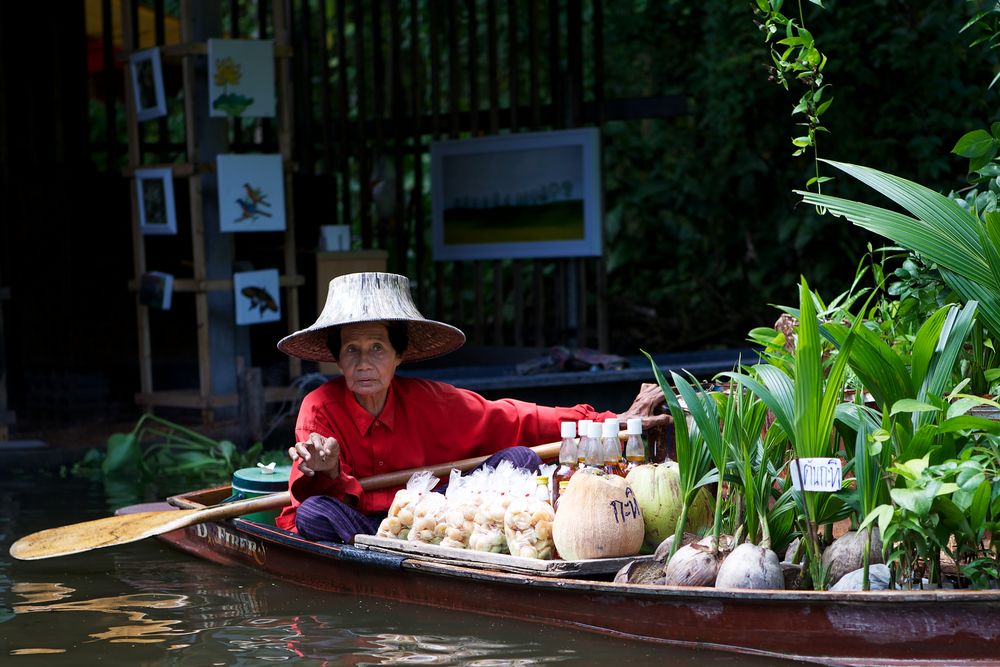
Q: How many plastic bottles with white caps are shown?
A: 6